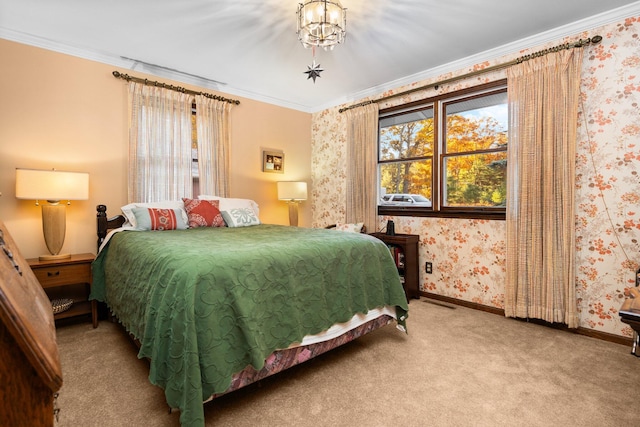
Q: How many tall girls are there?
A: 0